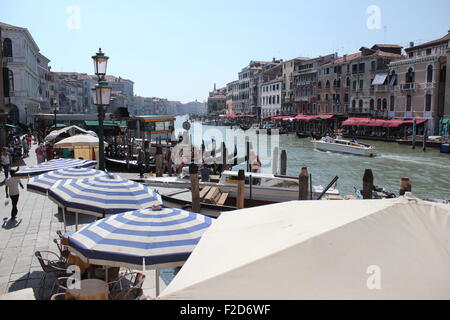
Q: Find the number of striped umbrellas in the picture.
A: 4